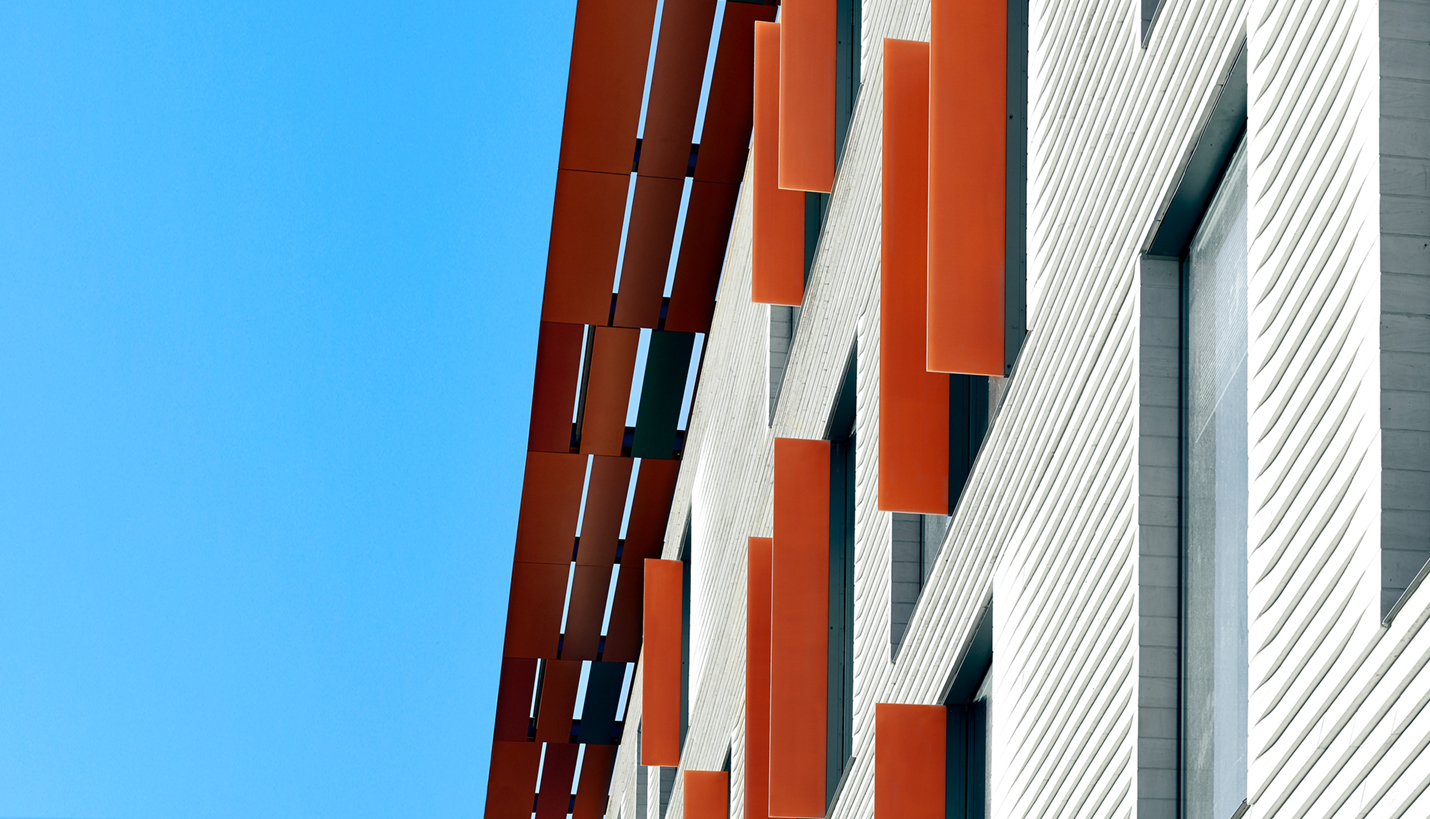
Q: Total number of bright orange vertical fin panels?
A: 9